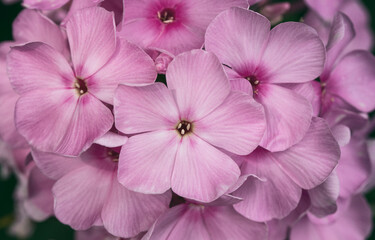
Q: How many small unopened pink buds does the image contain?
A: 2